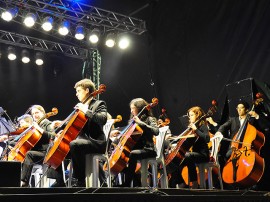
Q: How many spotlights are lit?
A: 11